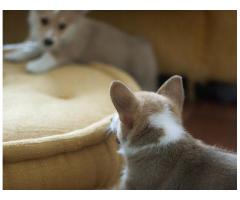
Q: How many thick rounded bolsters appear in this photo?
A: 1